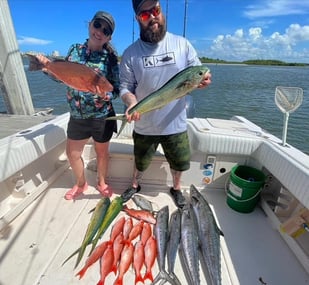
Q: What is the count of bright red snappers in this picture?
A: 11